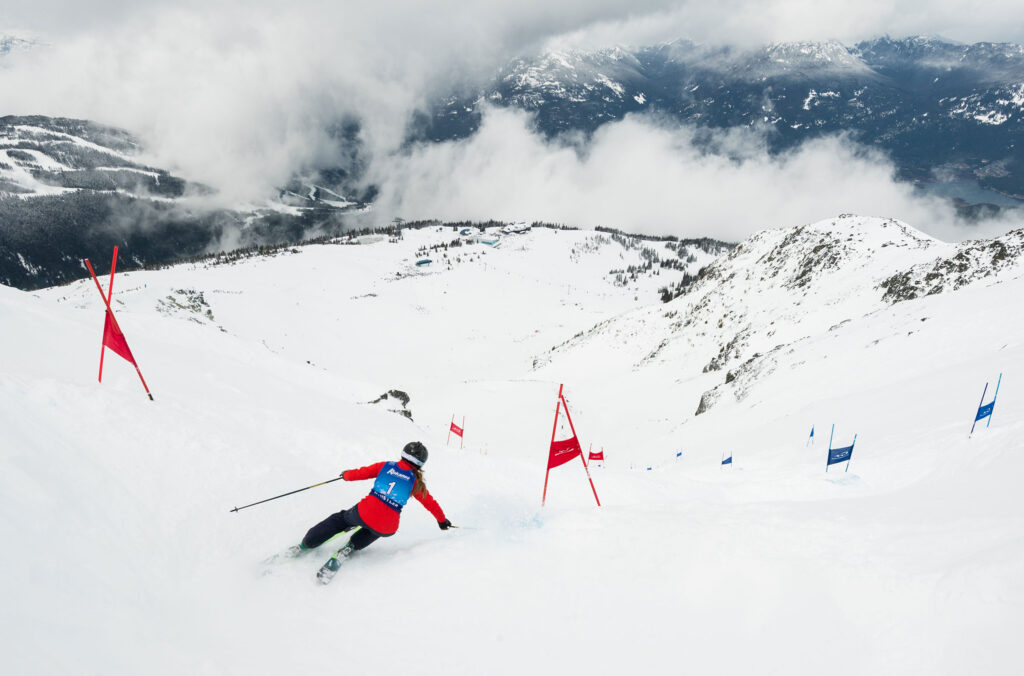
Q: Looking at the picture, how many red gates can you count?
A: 4